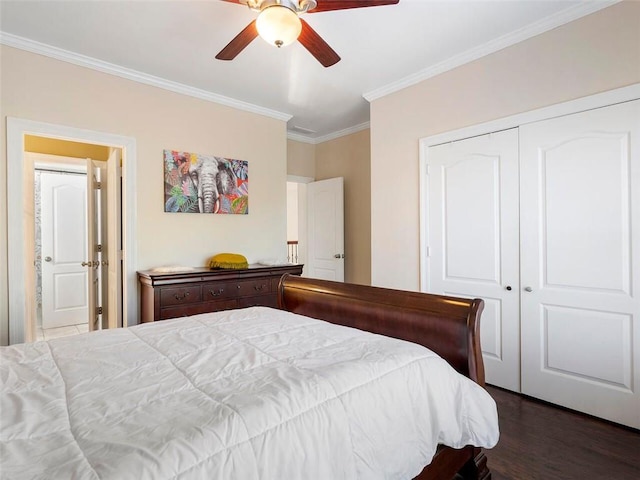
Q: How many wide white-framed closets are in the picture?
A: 1